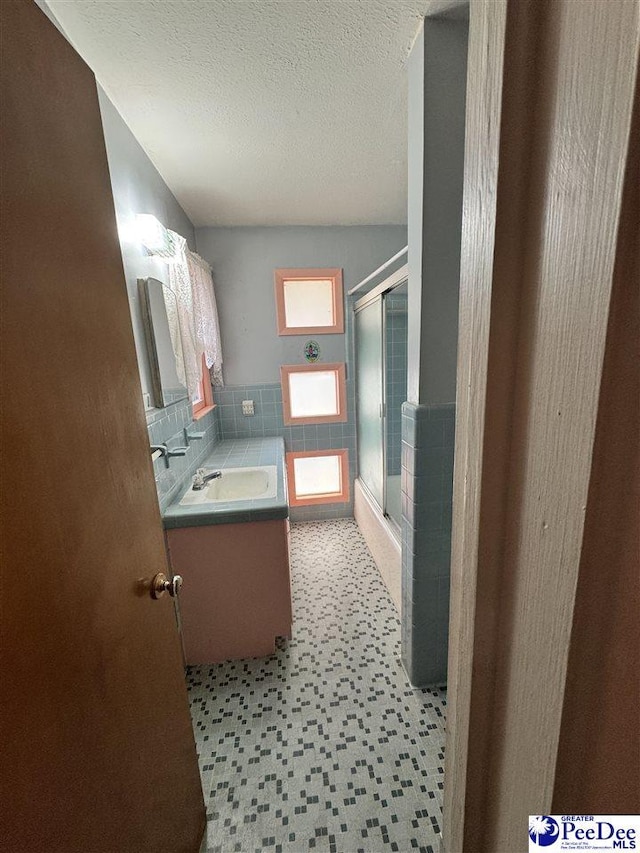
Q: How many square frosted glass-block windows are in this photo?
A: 3